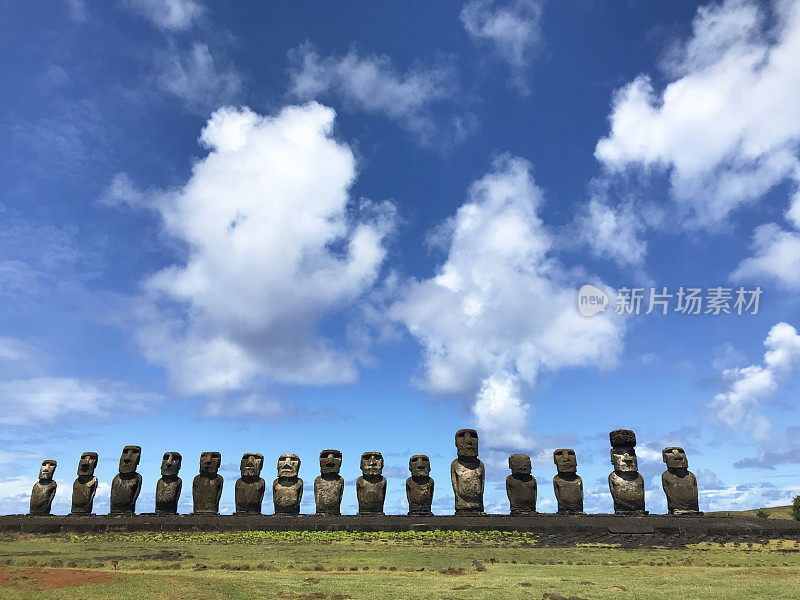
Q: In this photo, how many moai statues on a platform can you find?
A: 15